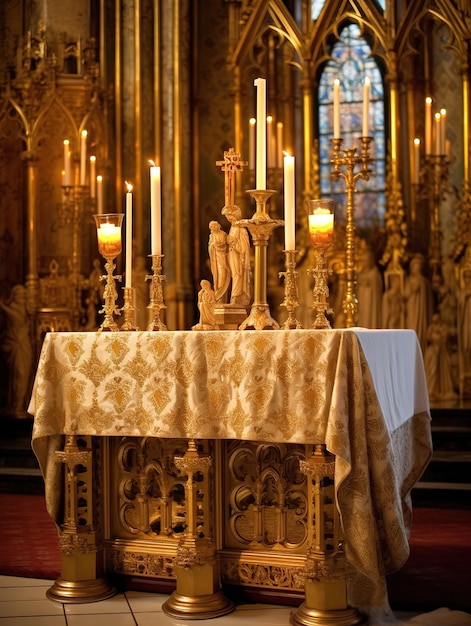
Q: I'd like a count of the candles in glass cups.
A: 2